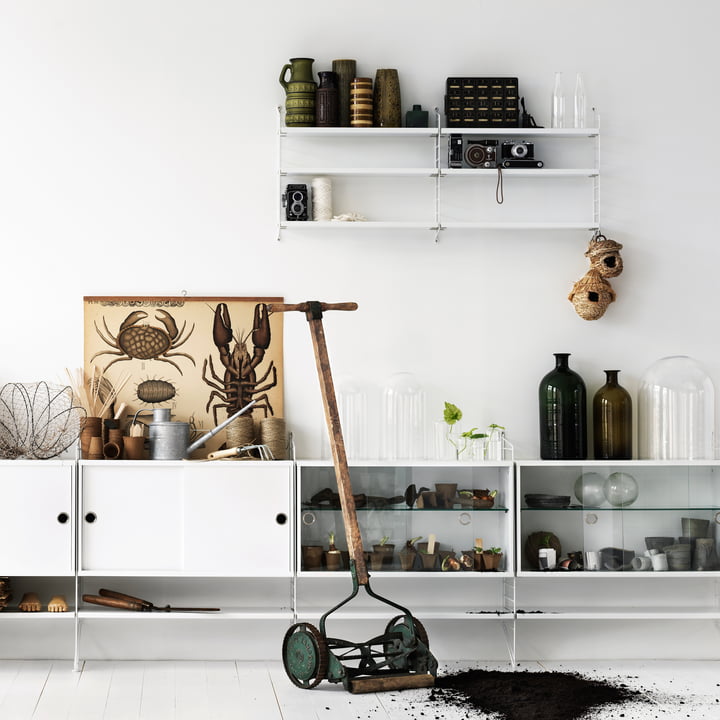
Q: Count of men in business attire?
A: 0